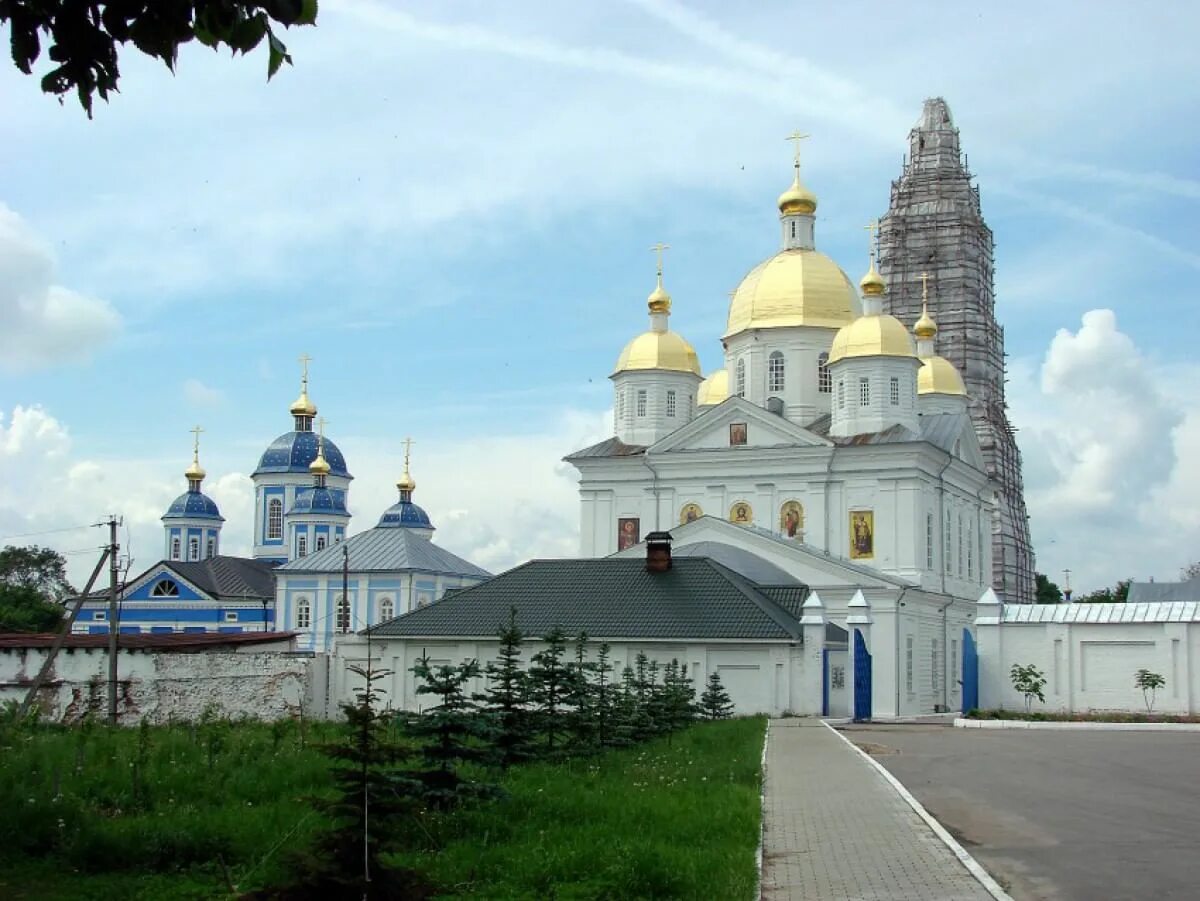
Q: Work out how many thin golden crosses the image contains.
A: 8